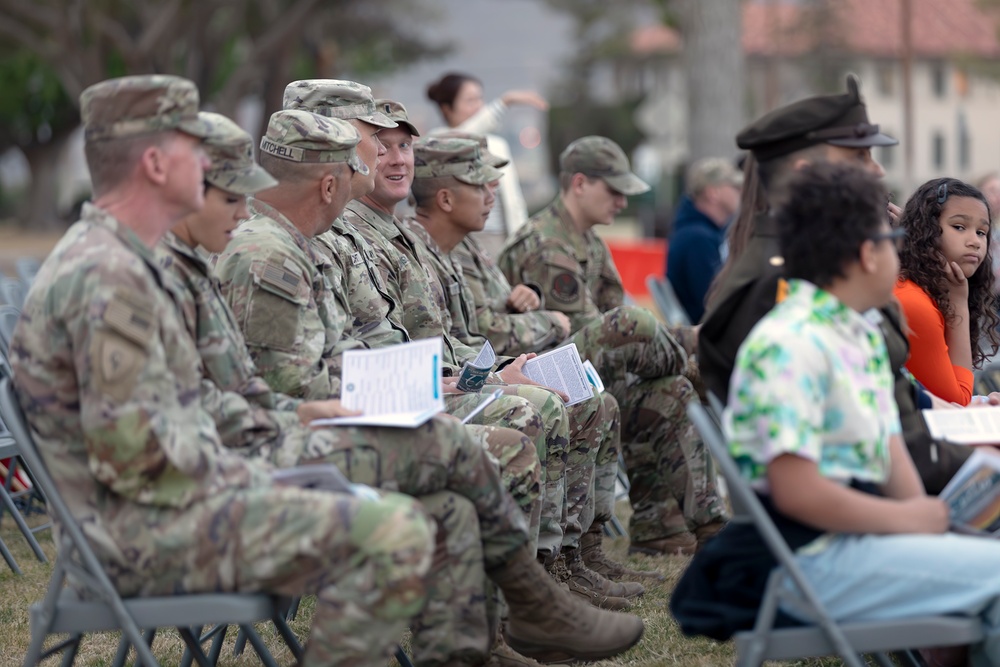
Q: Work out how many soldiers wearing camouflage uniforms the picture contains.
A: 8